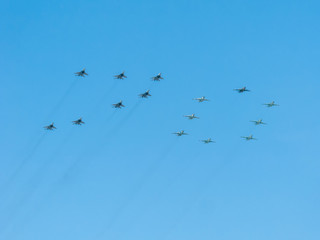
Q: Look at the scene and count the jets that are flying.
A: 15